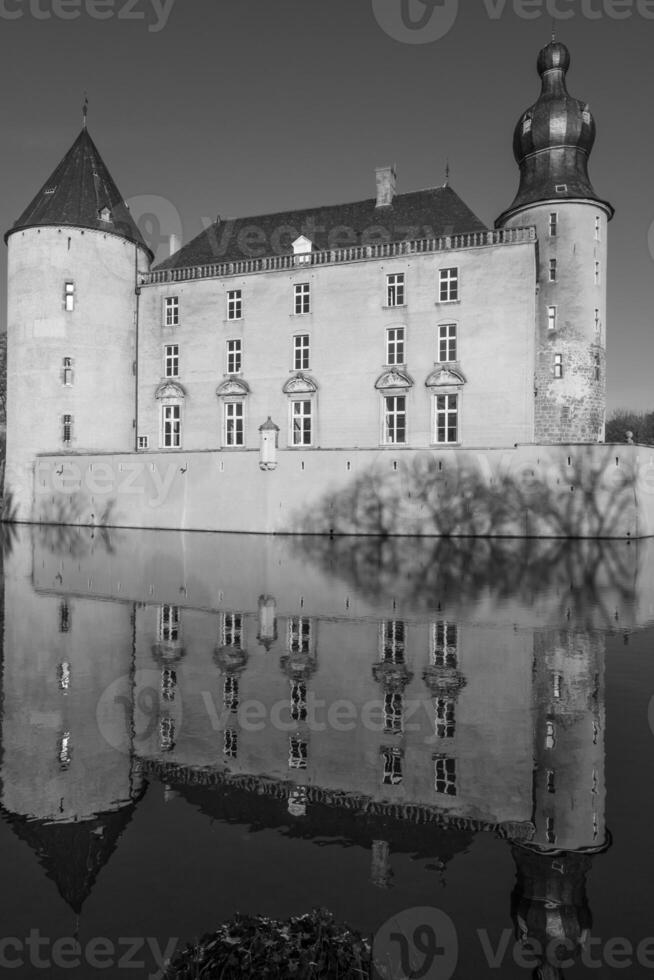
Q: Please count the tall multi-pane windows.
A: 15